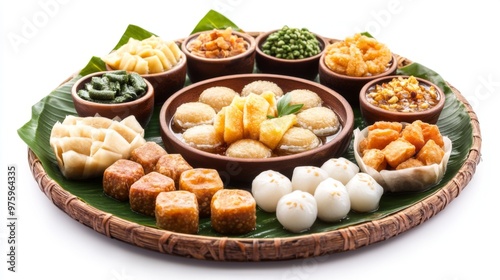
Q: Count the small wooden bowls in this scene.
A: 6